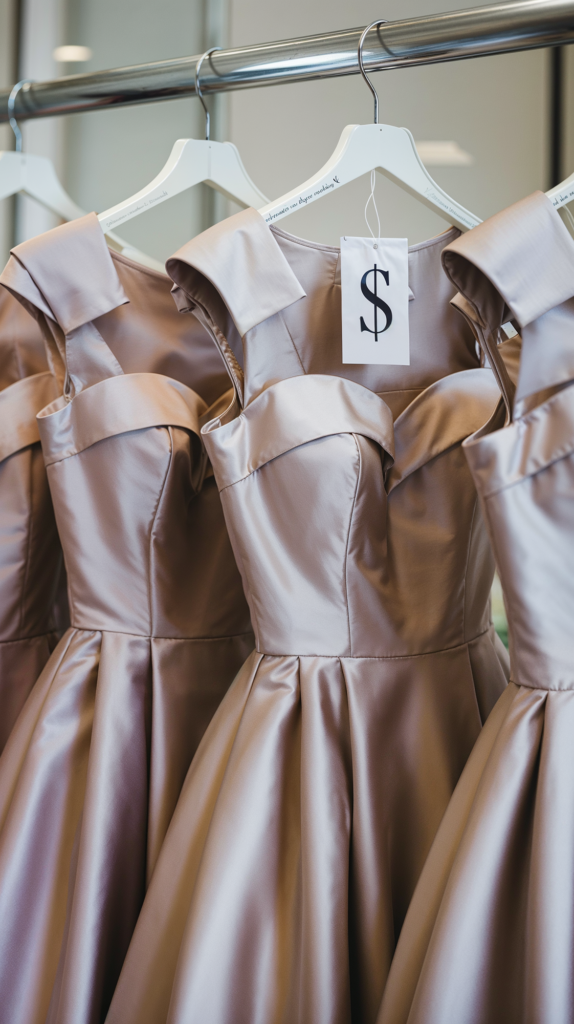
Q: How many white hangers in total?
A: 4